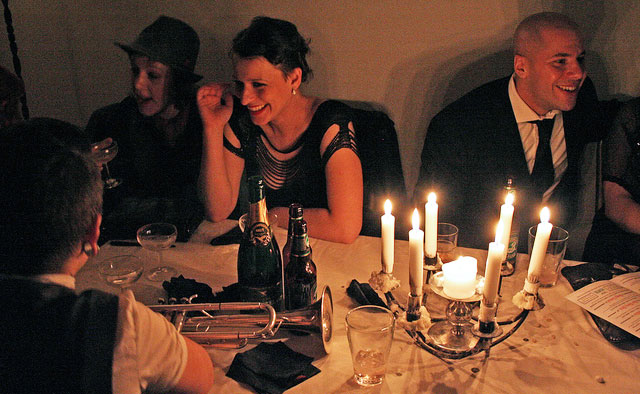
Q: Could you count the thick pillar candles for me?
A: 1